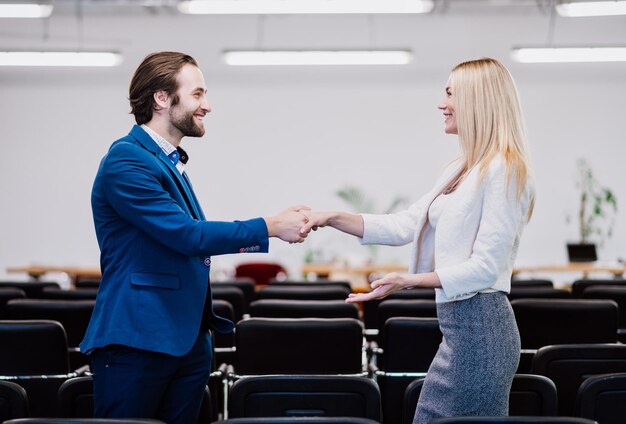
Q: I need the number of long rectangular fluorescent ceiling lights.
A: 6